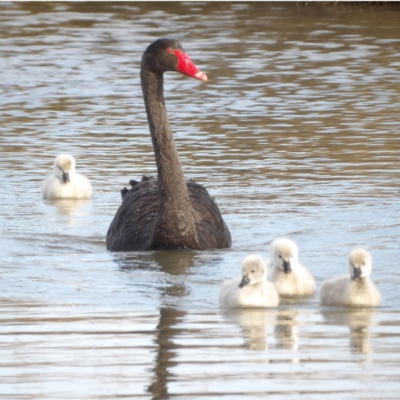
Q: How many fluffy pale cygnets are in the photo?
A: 4